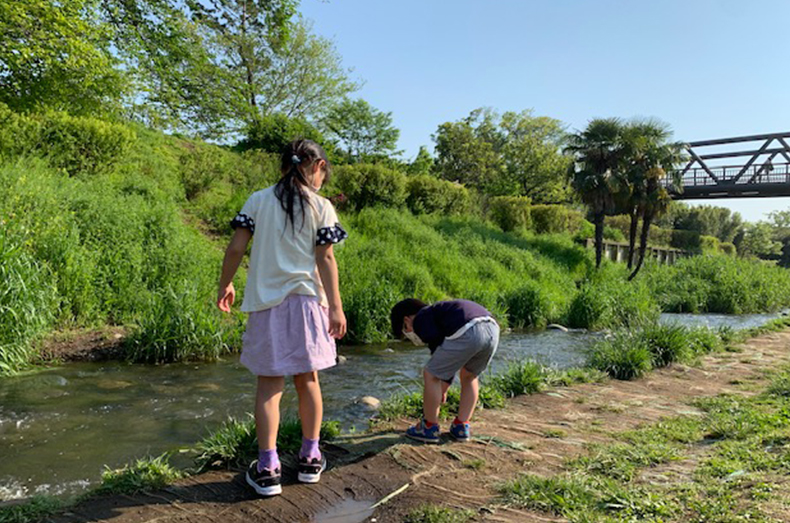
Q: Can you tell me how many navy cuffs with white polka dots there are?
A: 2